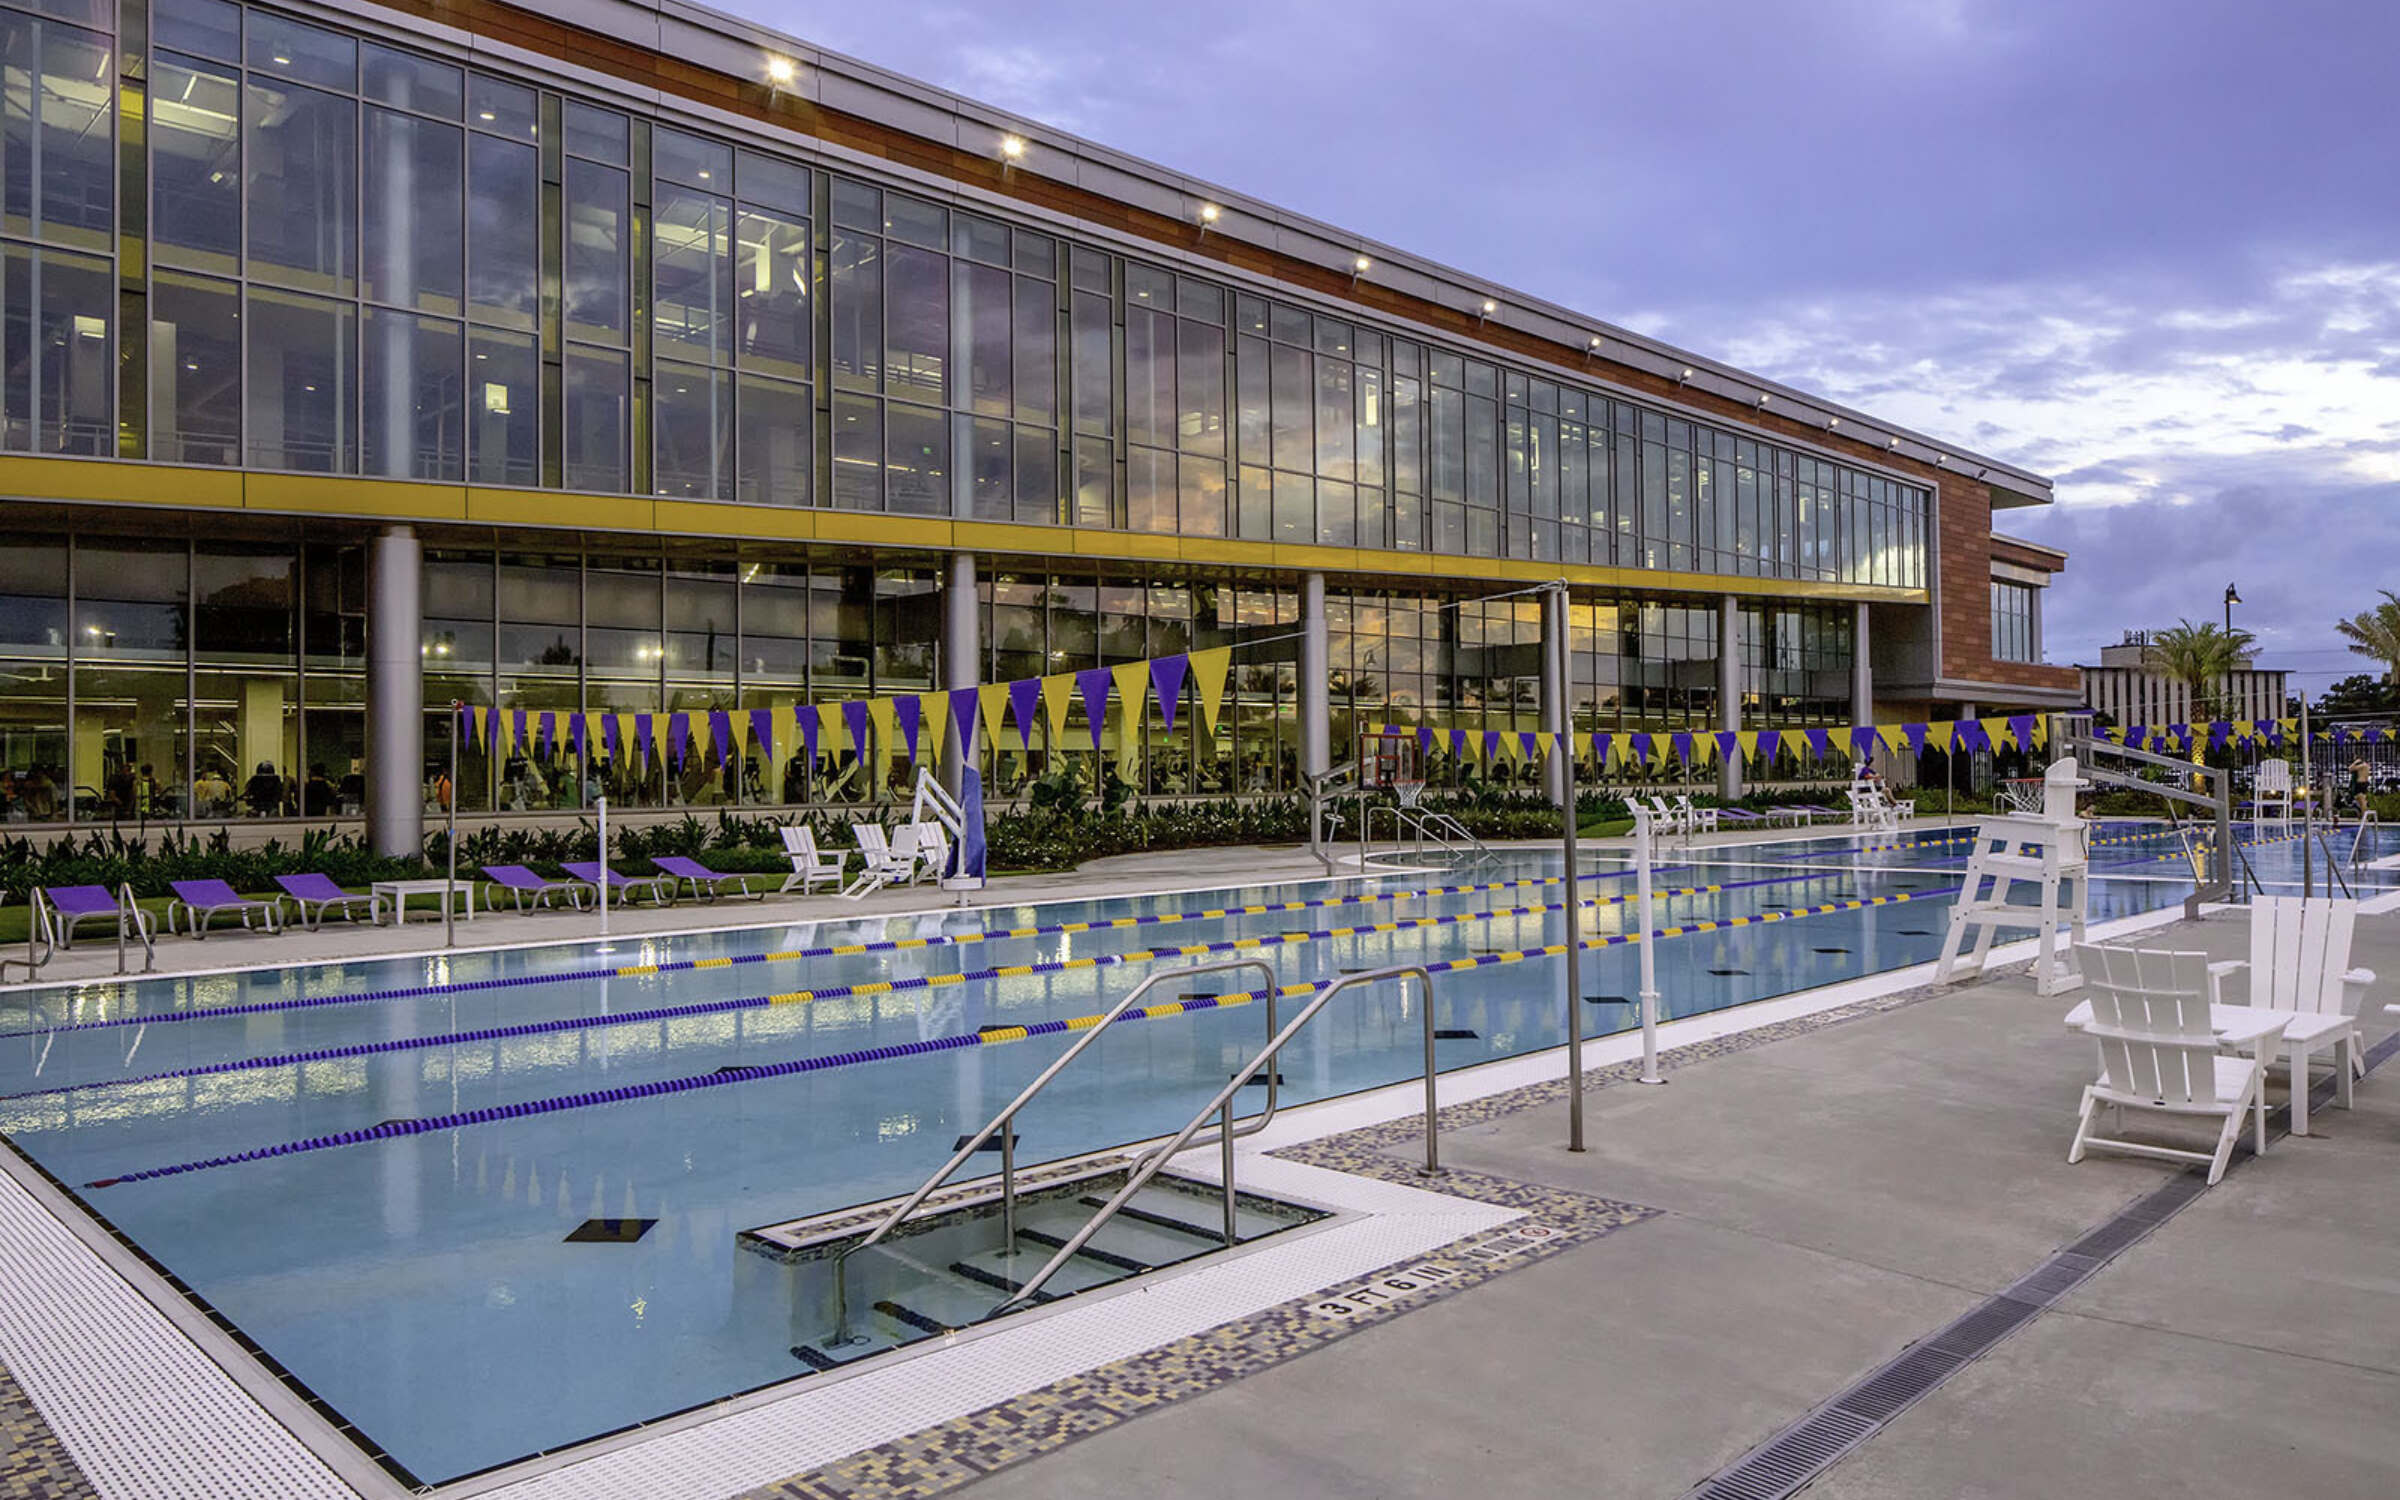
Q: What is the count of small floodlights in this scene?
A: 12